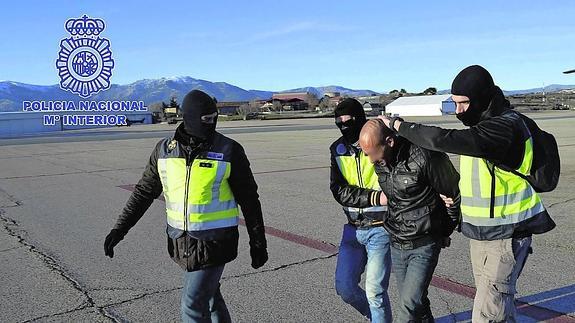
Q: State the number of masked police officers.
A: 3